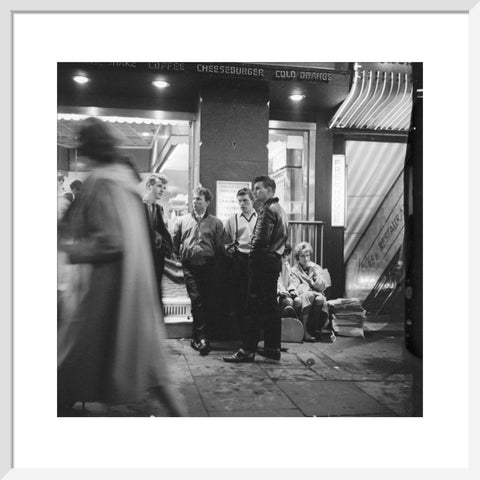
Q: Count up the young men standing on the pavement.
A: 4